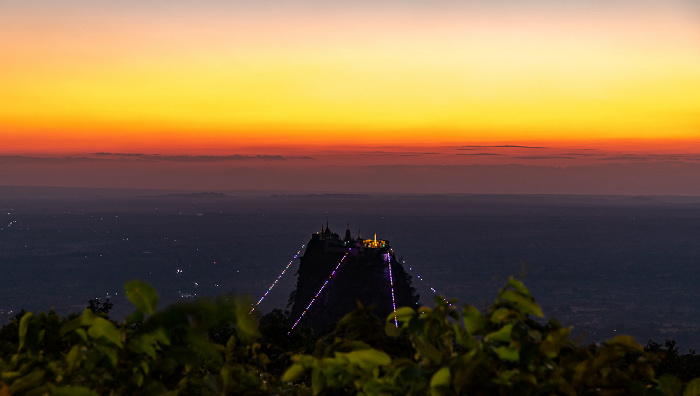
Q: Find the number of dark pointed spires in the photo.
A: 4